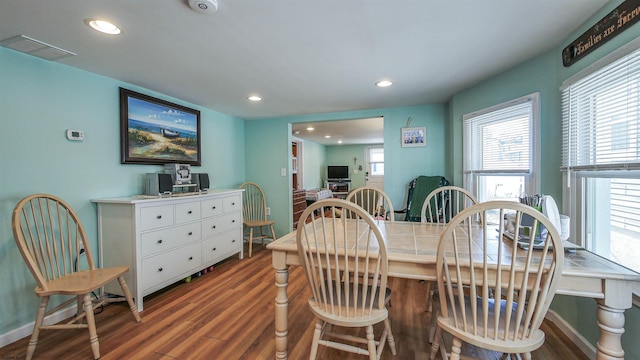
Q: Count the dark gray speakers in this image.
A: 2